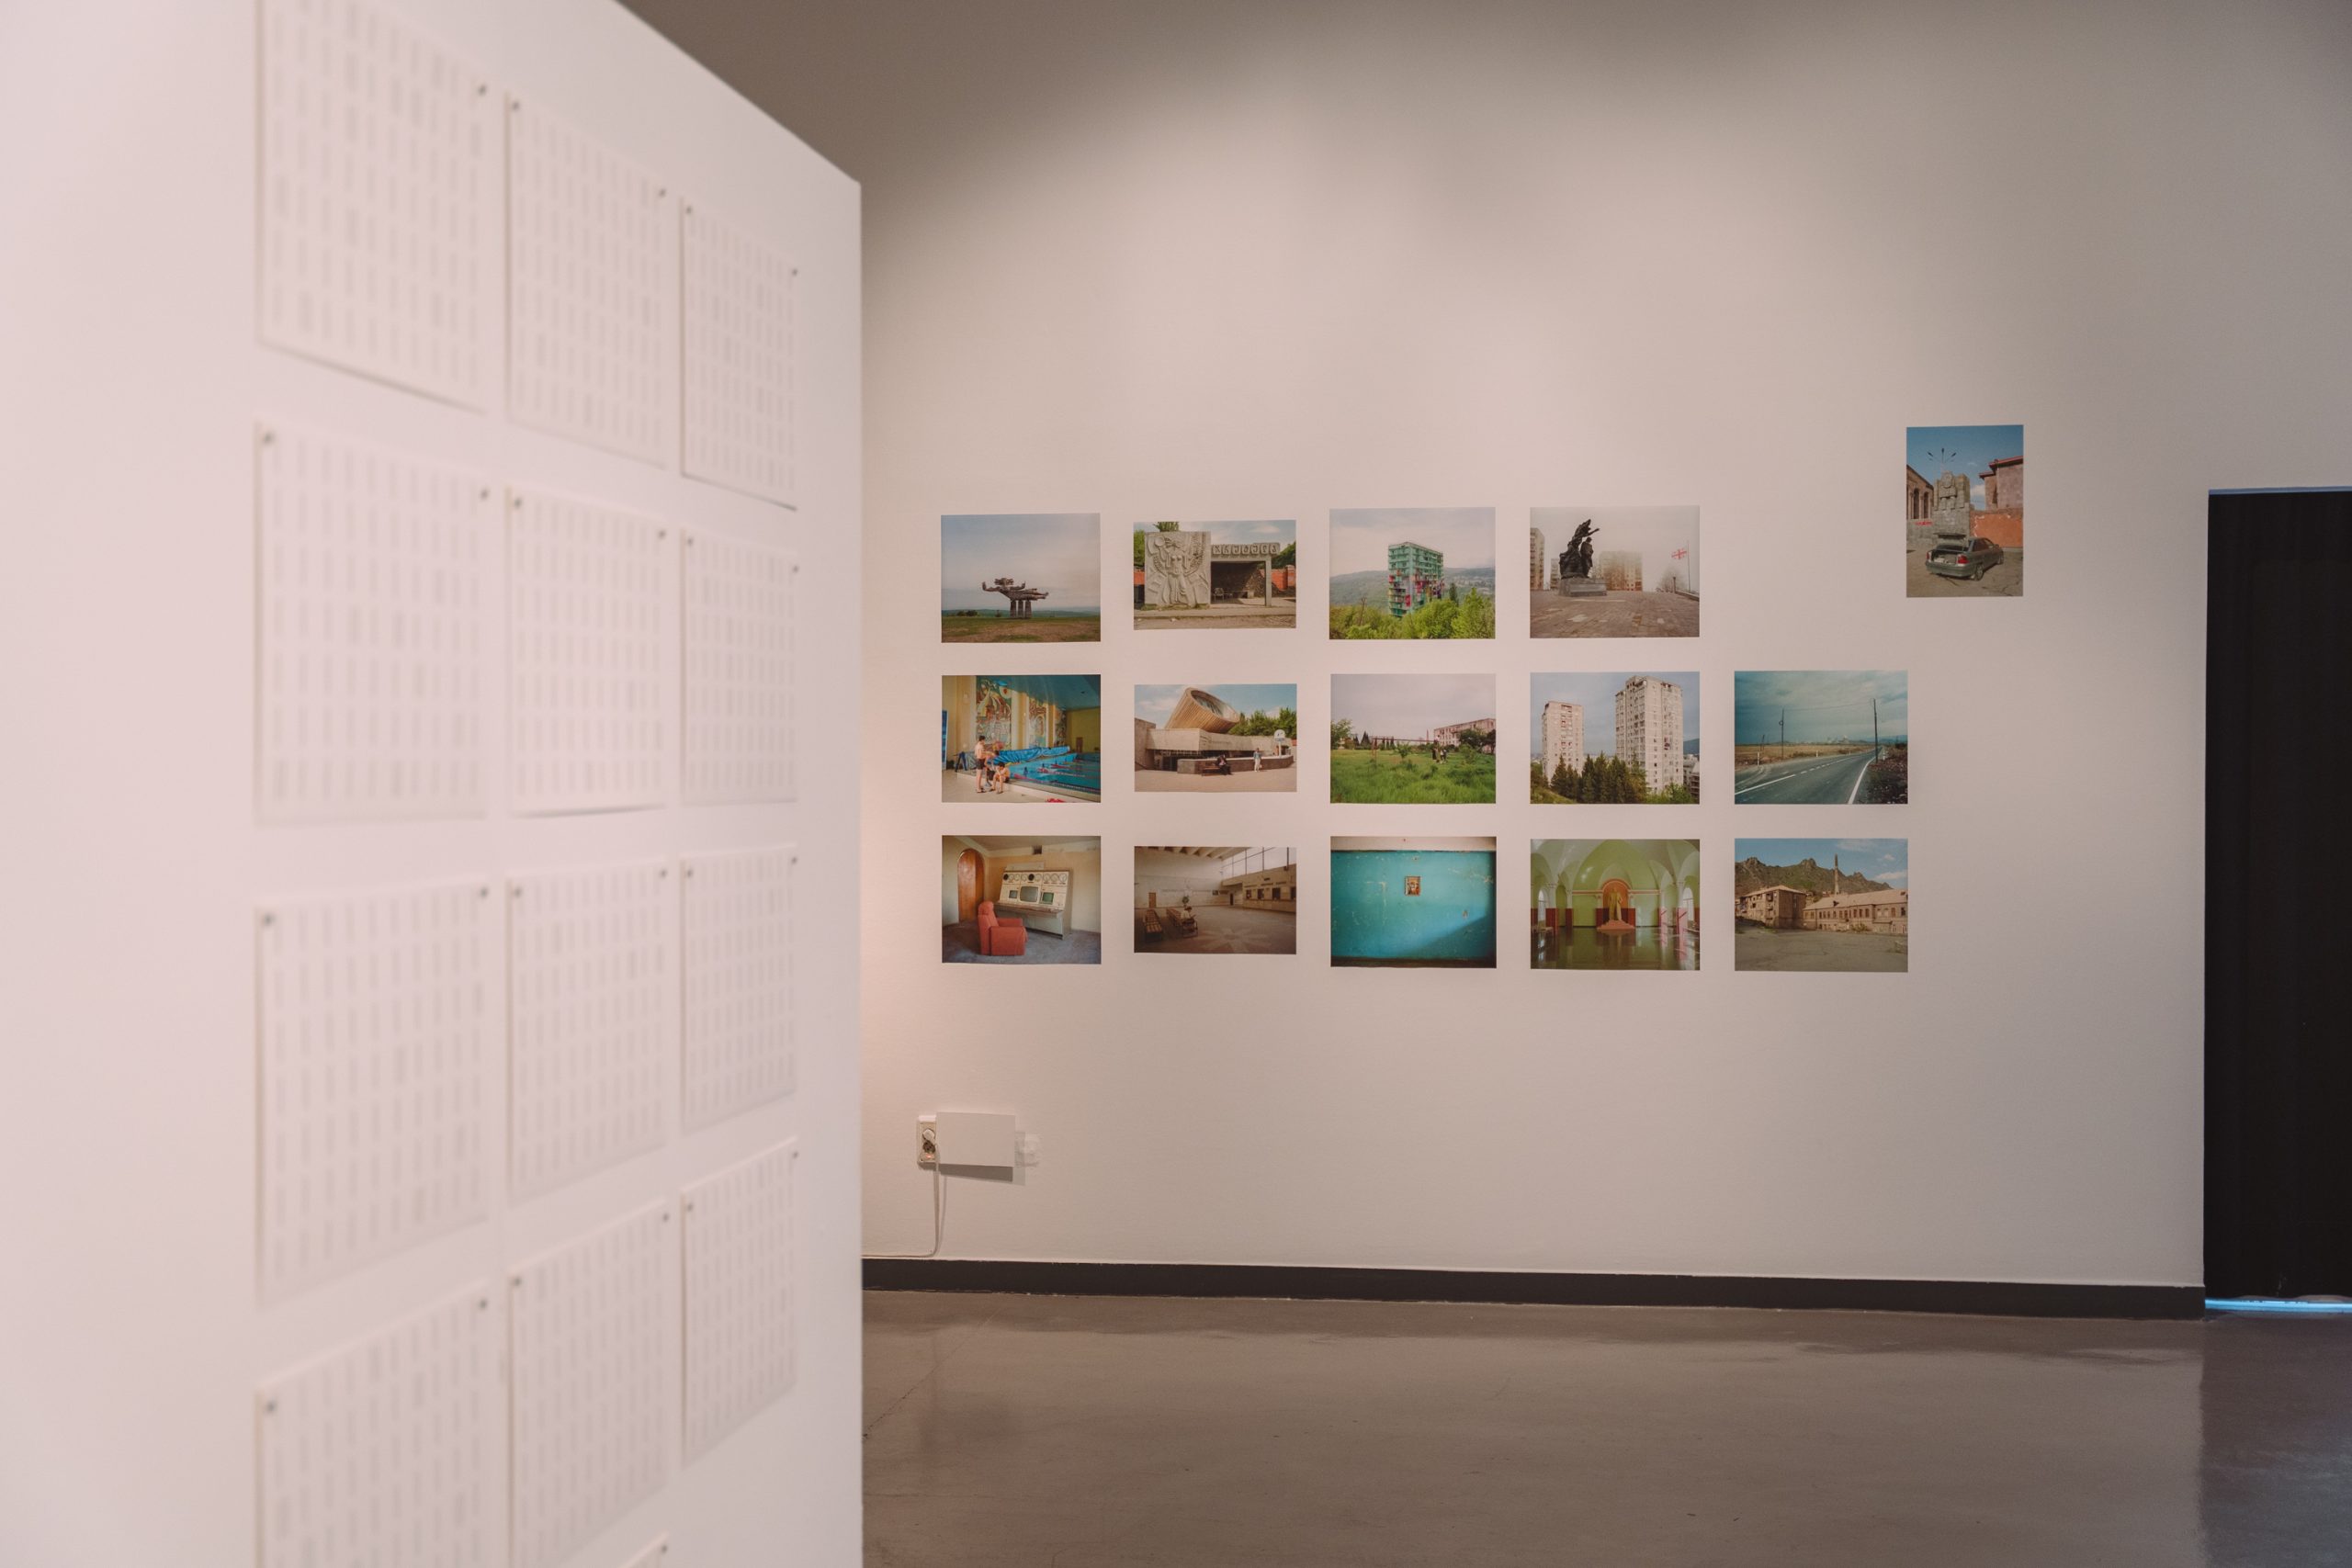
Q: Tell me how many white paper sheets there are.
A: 13